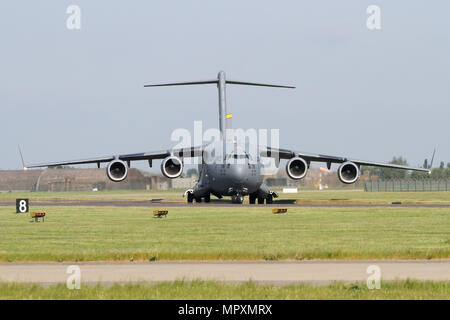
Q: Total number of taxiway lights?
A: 3